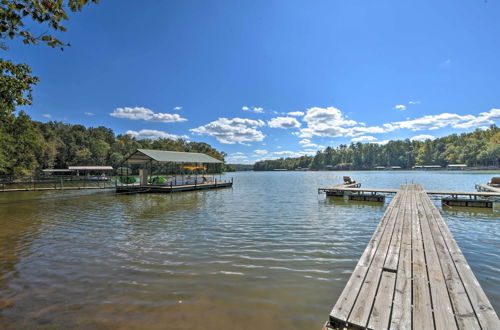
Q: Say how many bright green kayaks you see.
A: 2